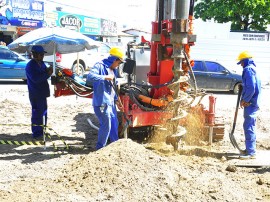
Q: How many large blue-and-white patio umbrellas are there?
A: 1